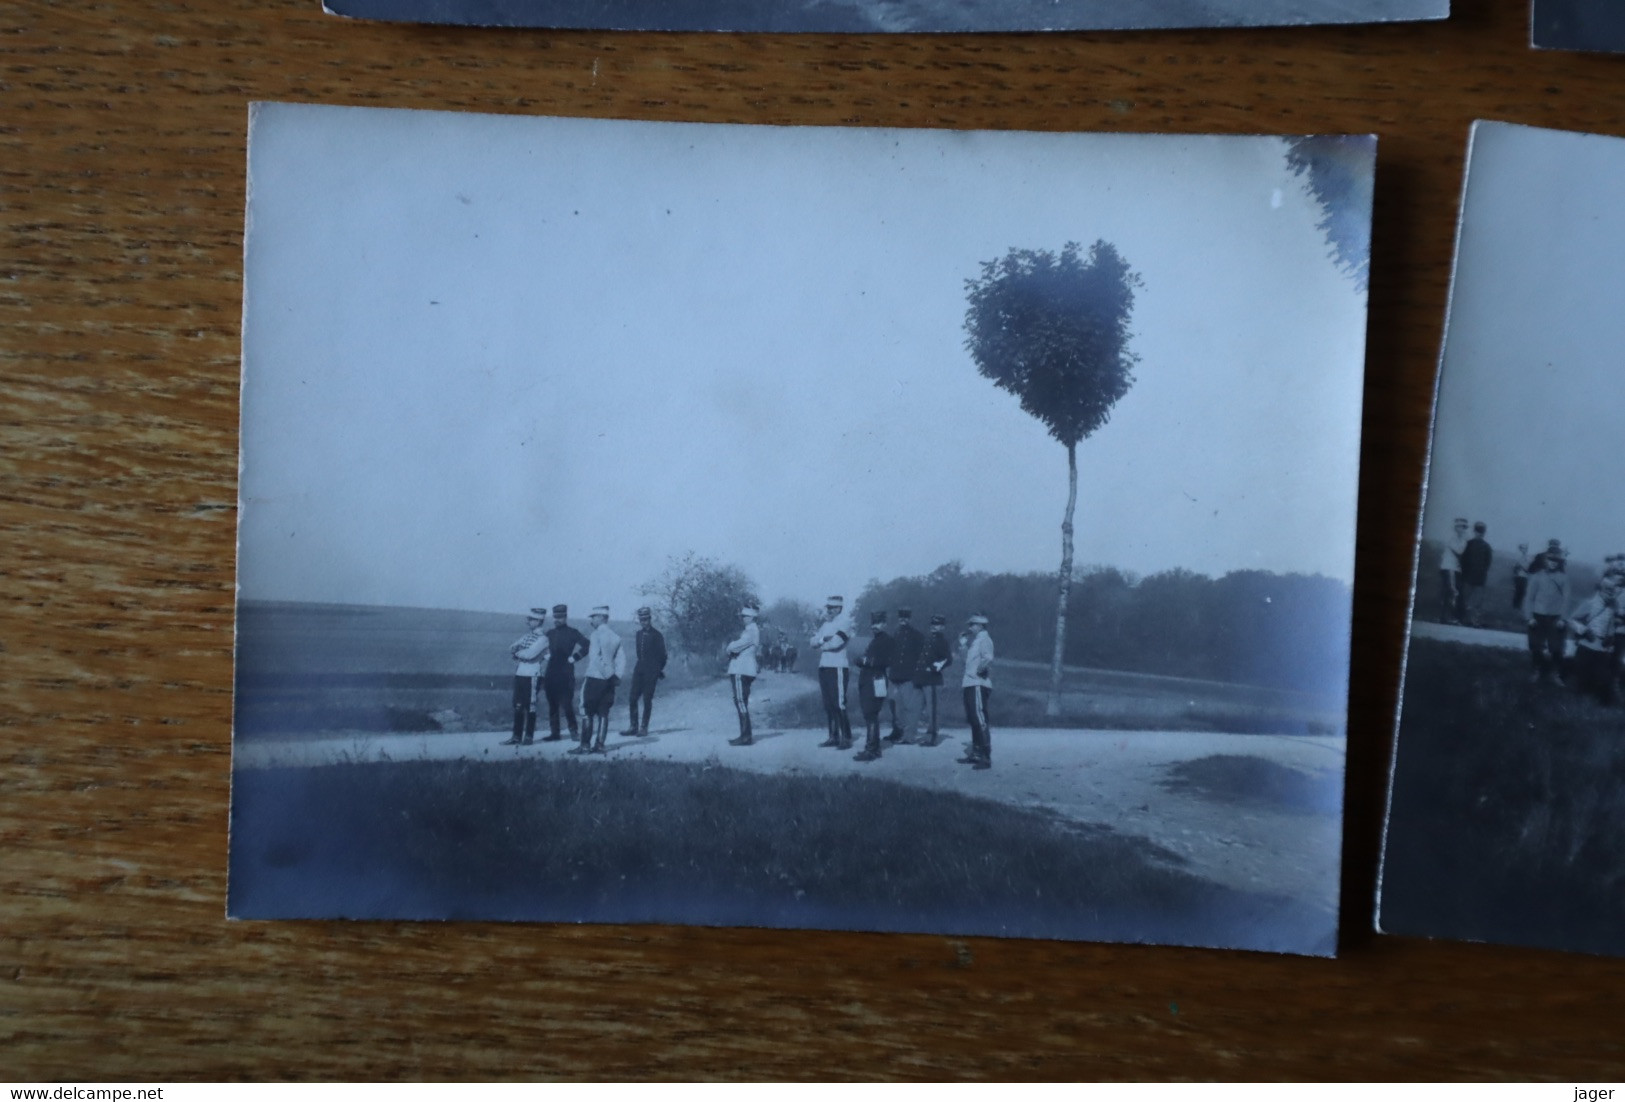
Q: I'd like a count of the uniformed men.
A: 10